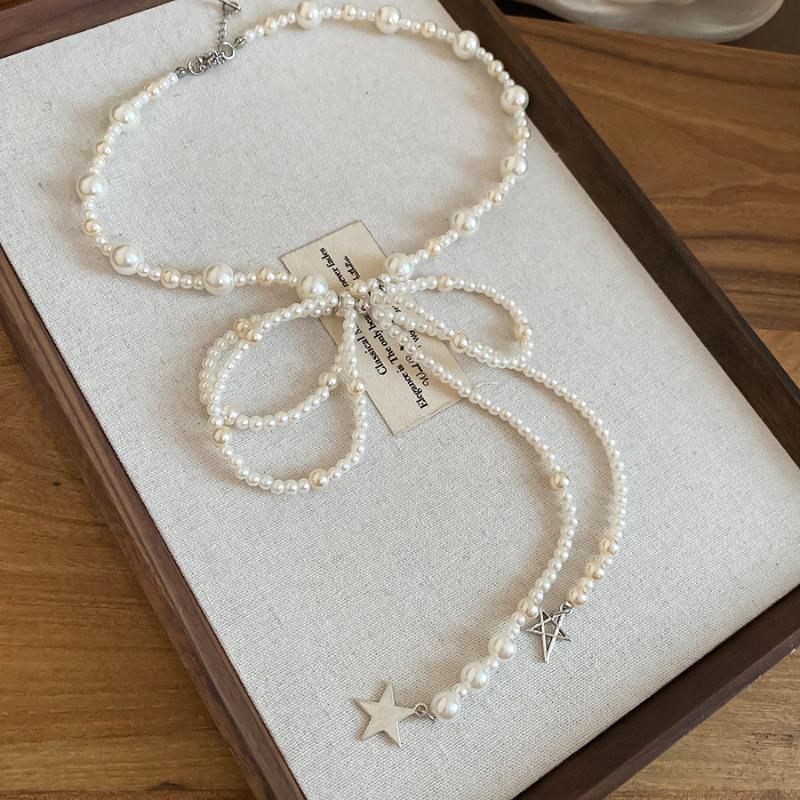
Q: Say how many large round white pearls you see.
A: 15